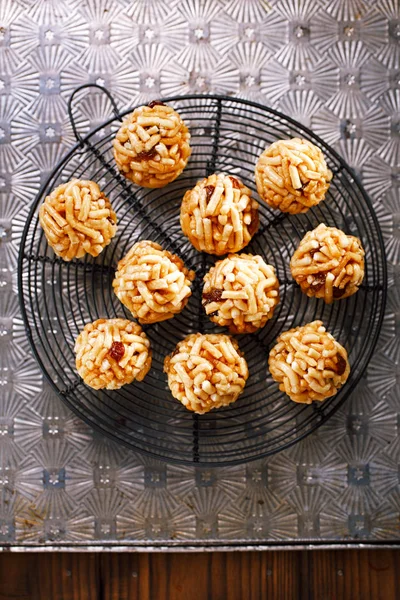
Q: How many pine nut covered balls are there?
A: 10